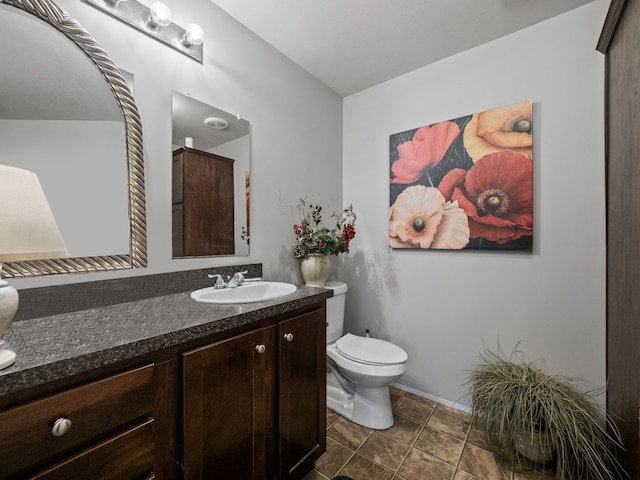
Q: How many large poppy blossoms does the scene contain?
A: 4